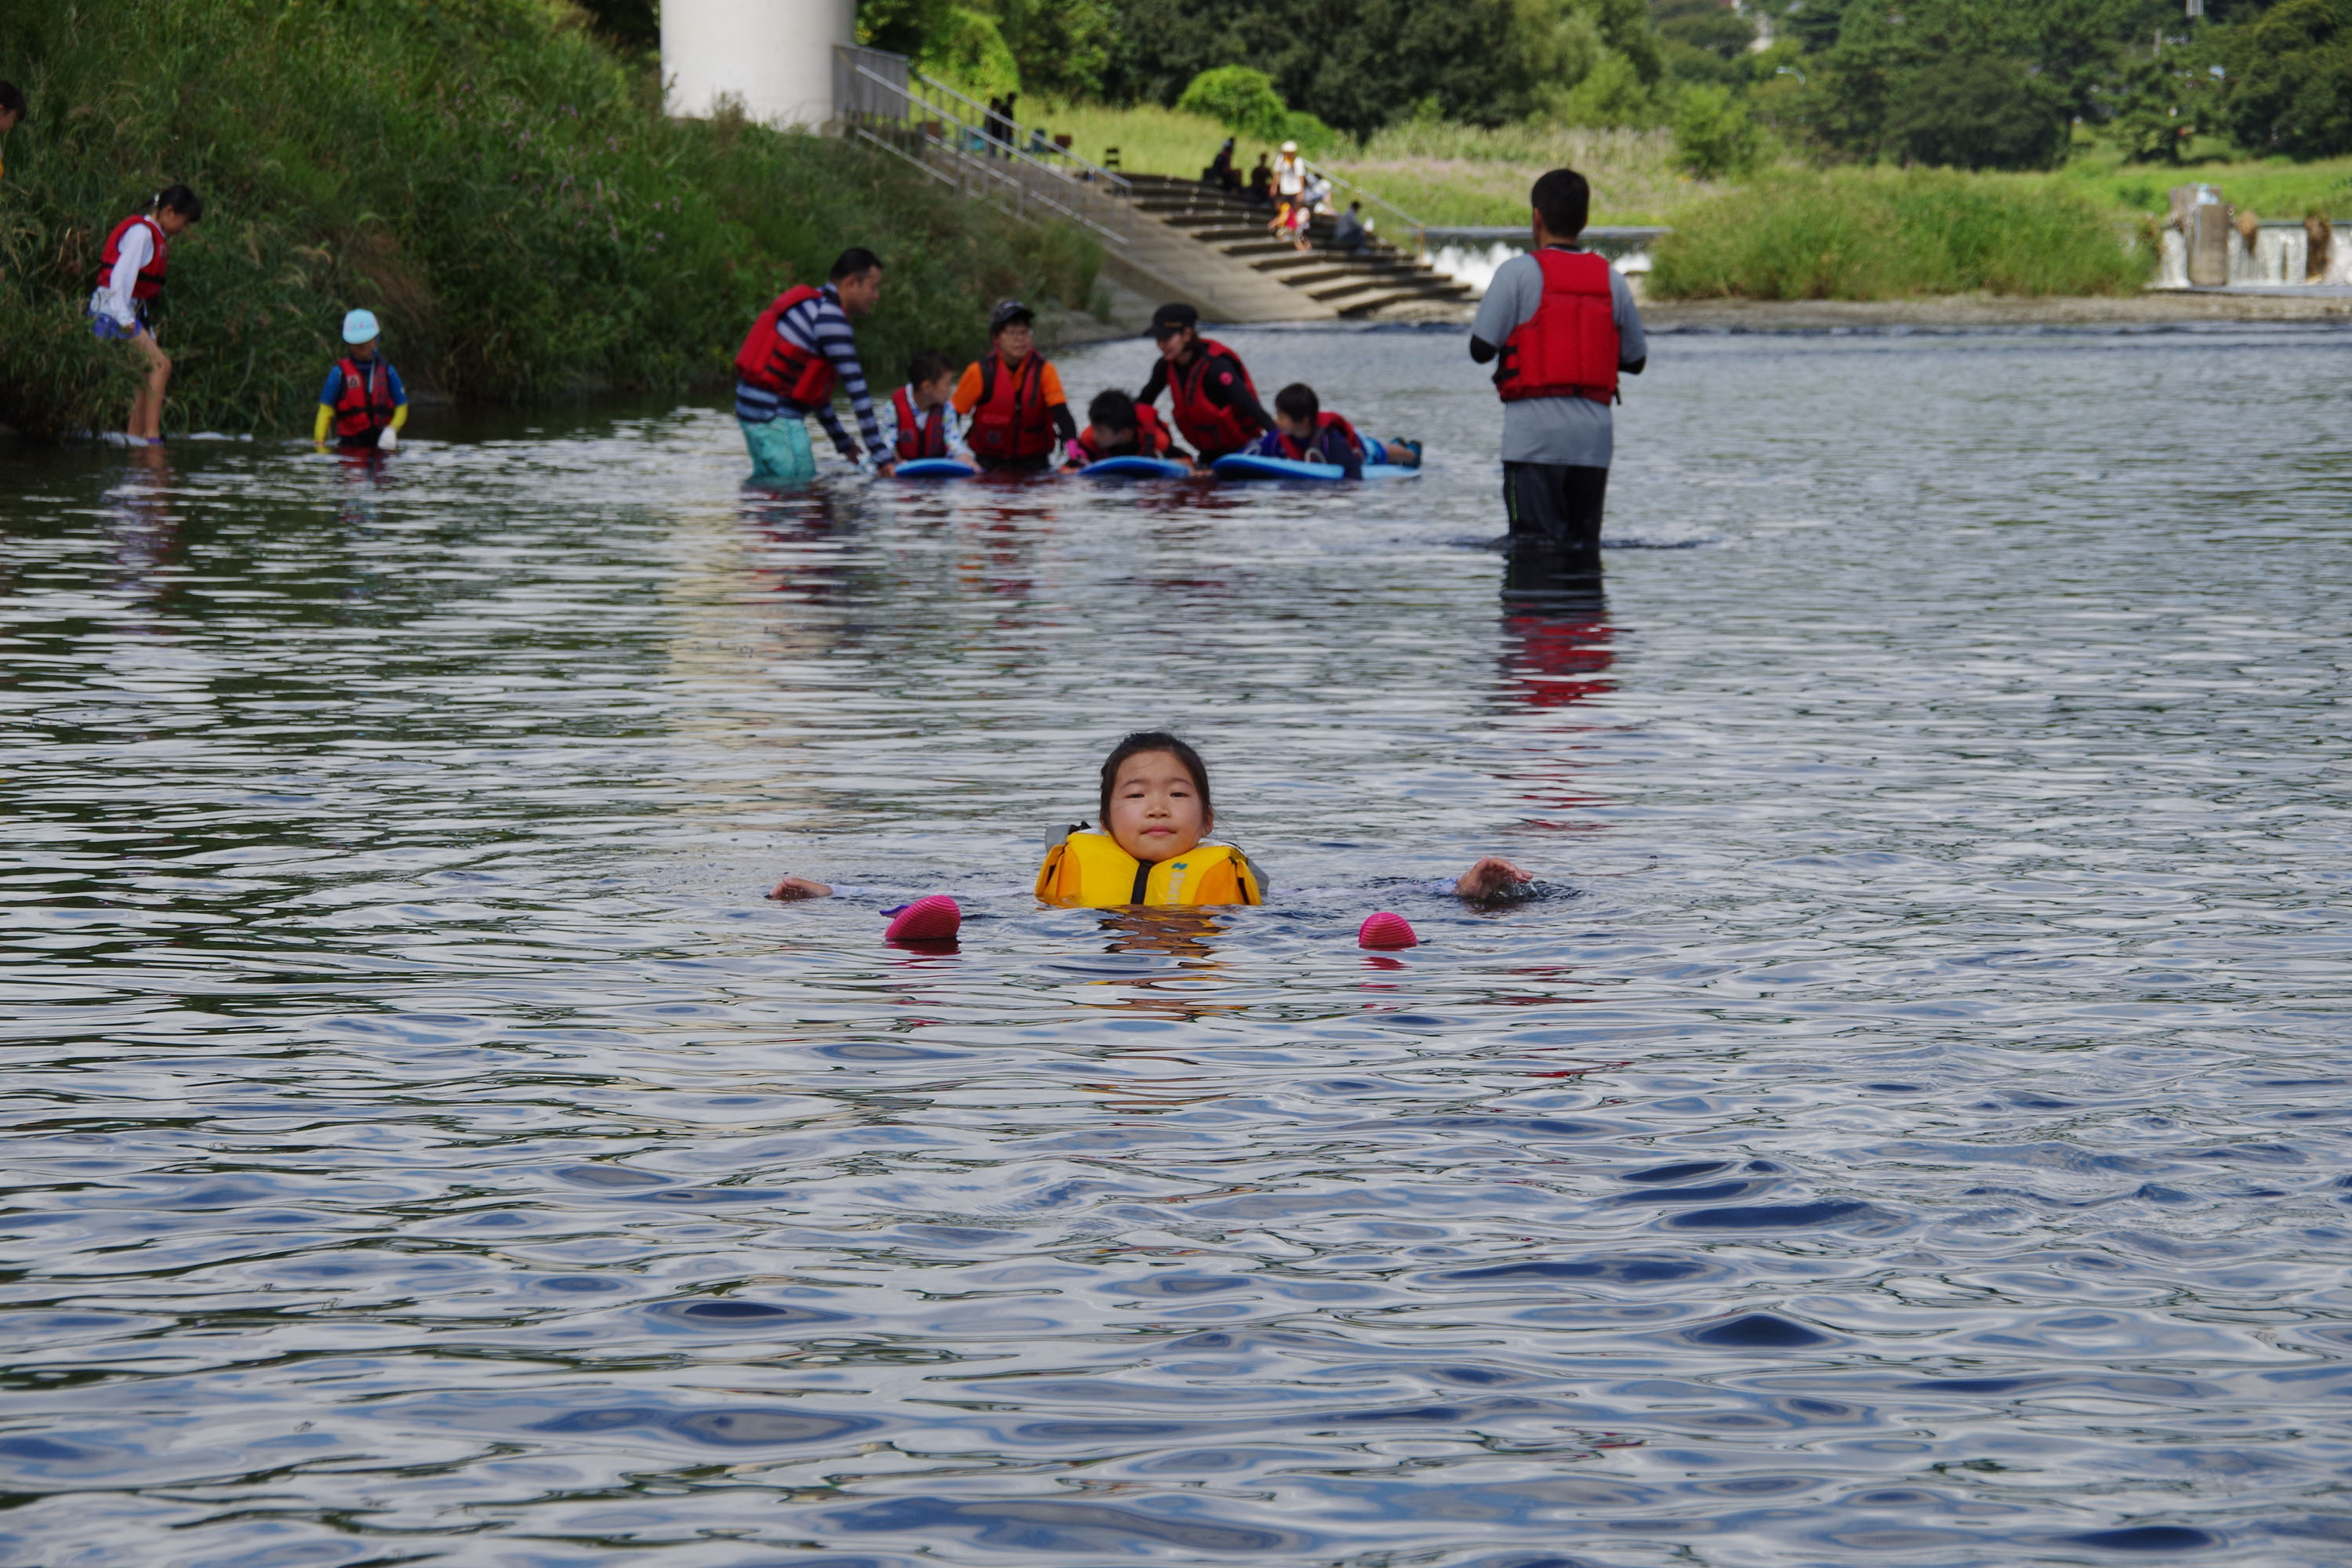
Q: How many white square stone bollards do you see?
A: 0